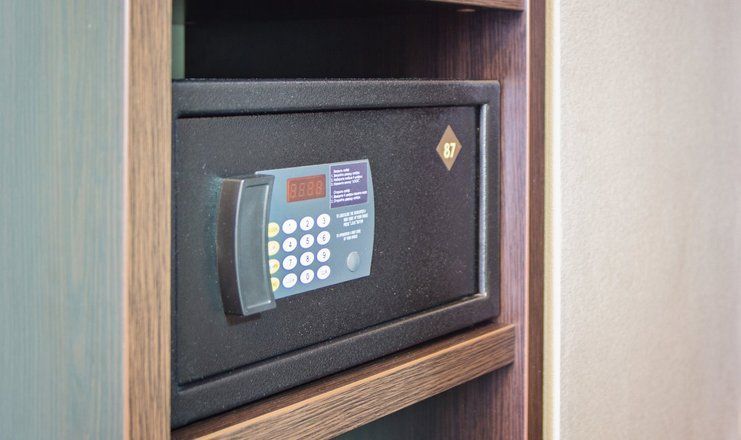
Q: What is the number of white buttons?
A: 12